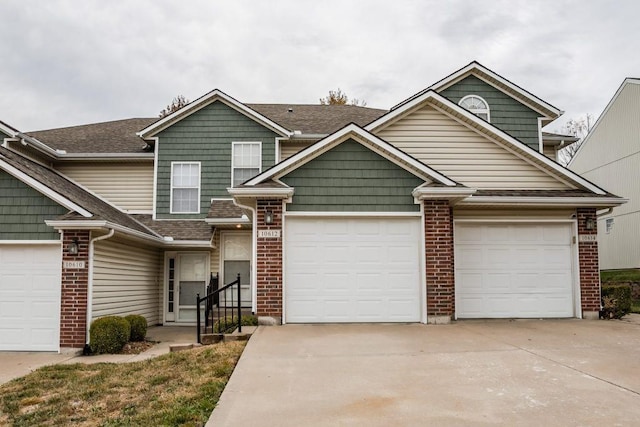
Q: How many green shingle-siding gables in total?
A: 4